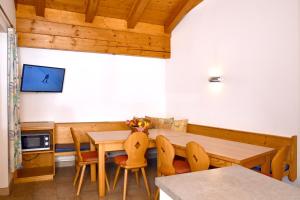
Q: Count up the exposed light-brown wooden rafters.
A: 4